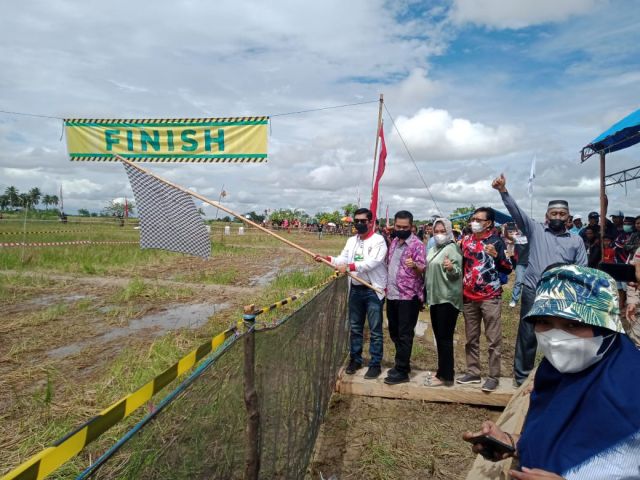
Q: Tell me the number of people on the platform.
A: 5